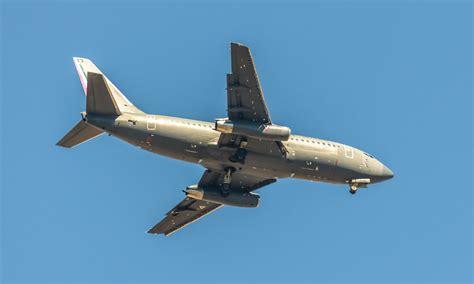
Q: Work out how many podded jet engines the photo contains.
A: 2